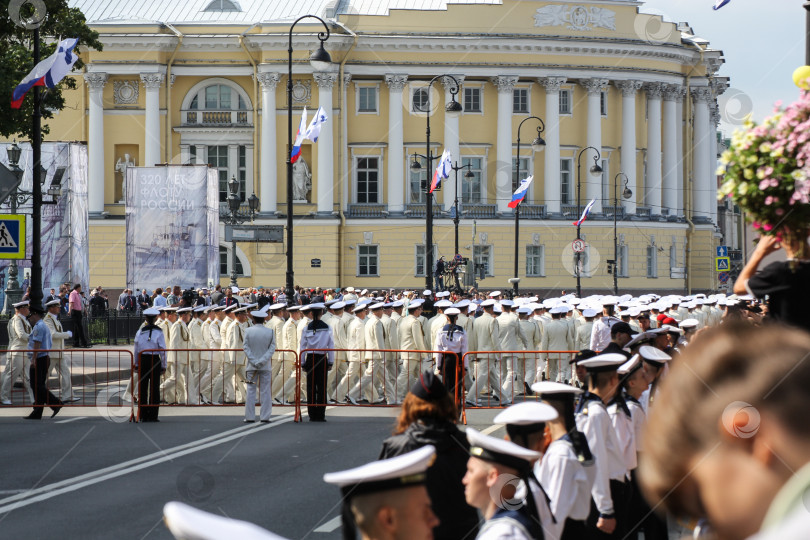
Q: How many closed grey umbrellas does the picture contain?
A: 0